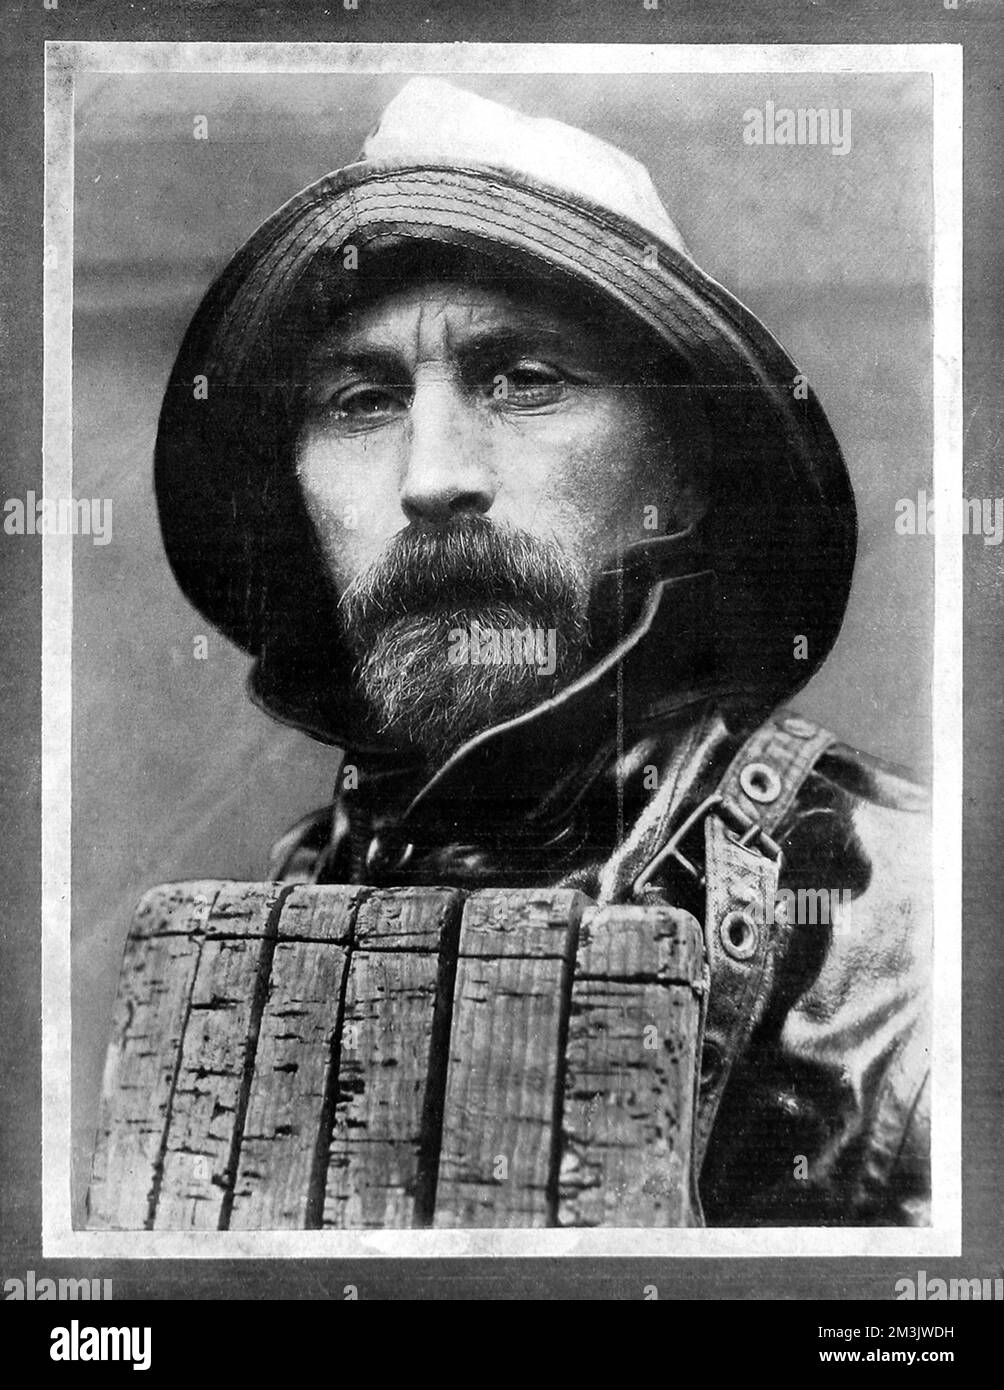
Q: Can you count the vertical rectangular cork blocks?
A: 6